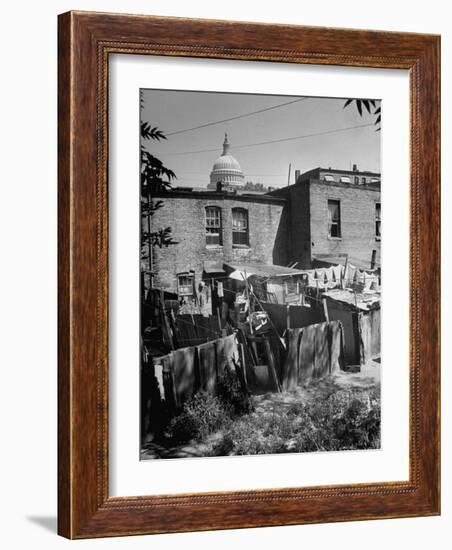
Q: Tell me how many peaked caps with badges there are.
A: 0